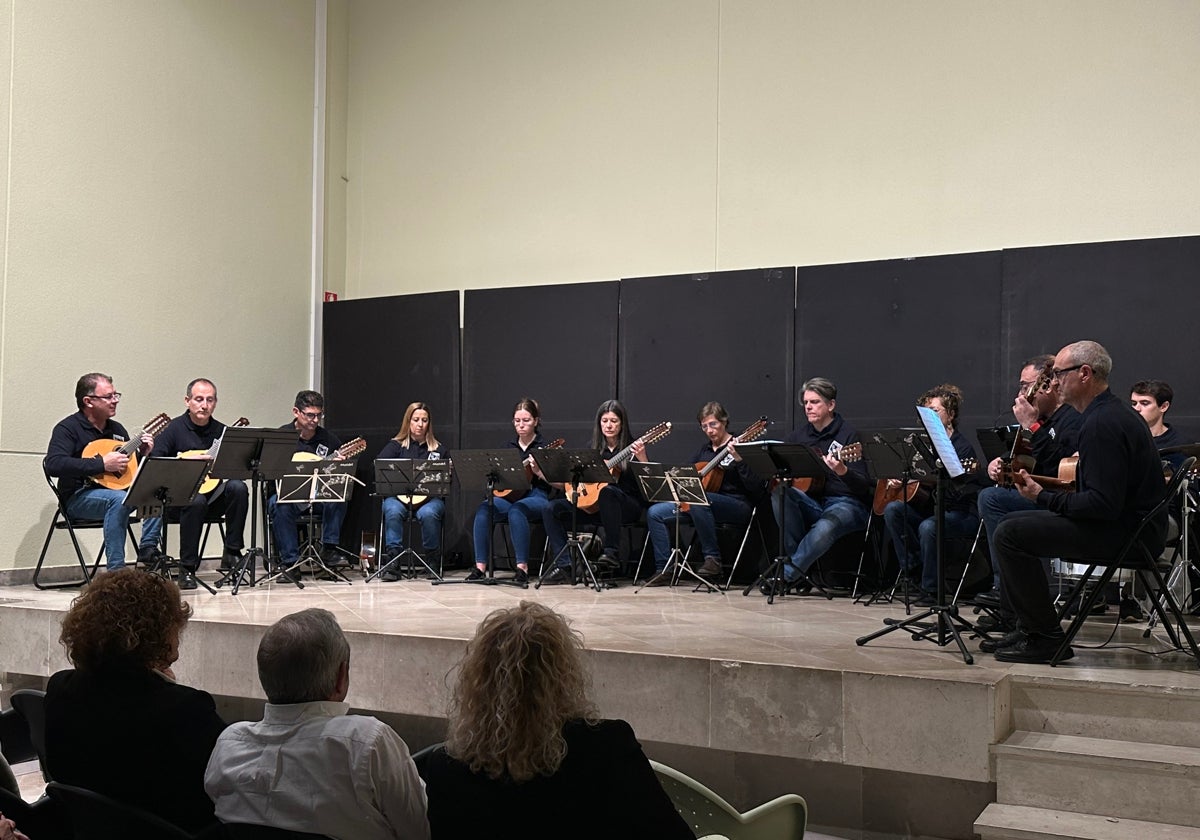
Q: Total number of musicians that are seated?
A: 12